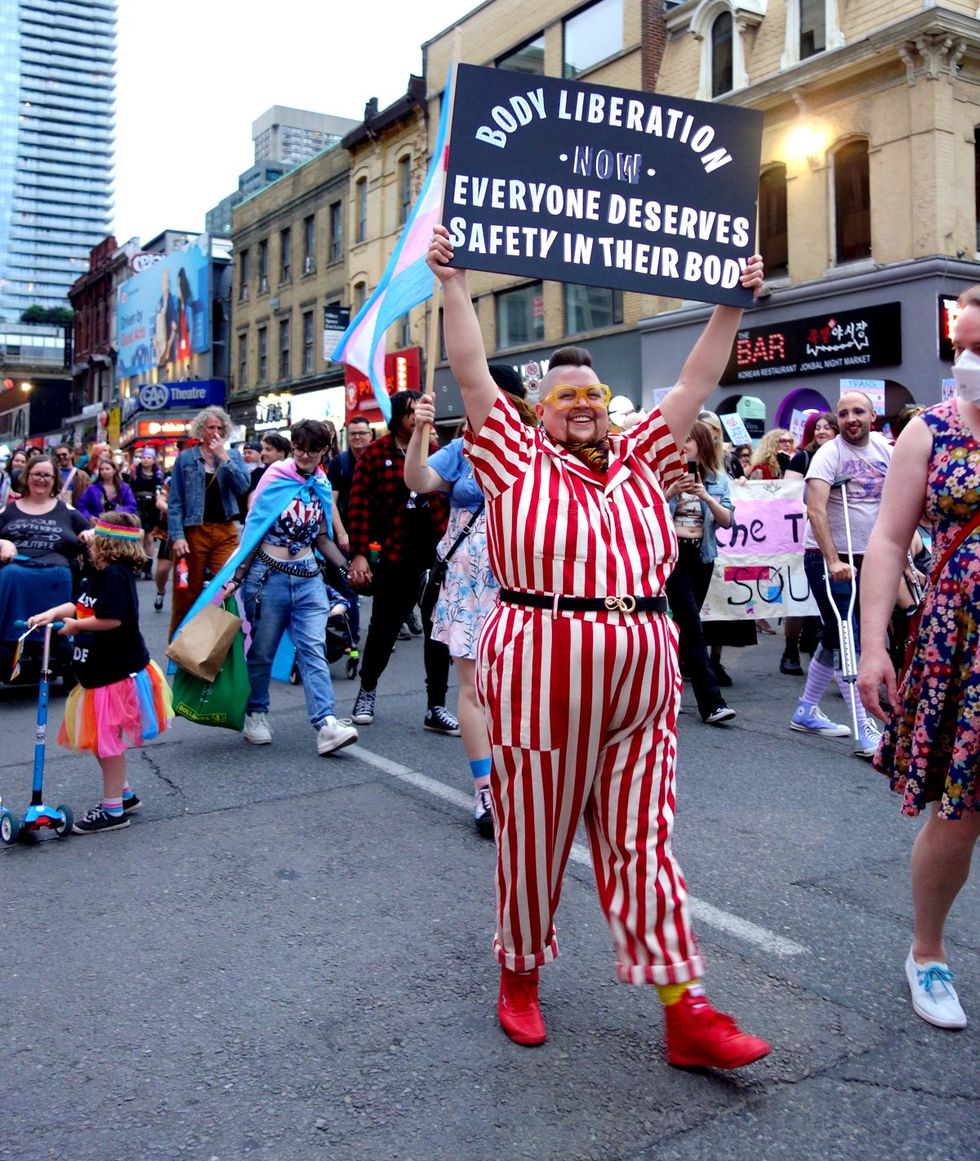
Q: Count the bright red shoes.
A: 2